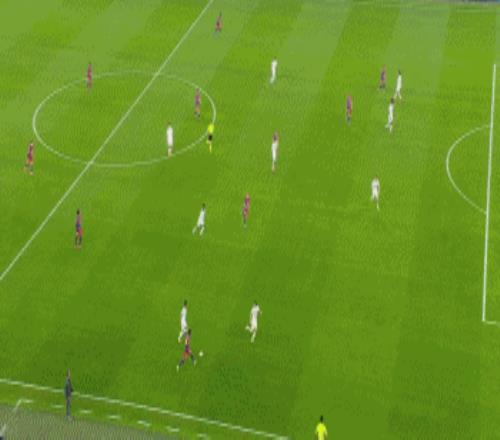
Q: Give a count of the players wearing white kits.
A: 9